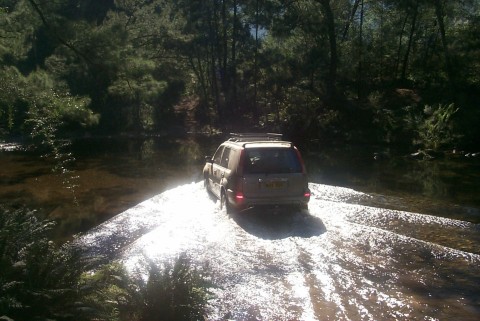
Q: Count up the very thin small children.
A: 0